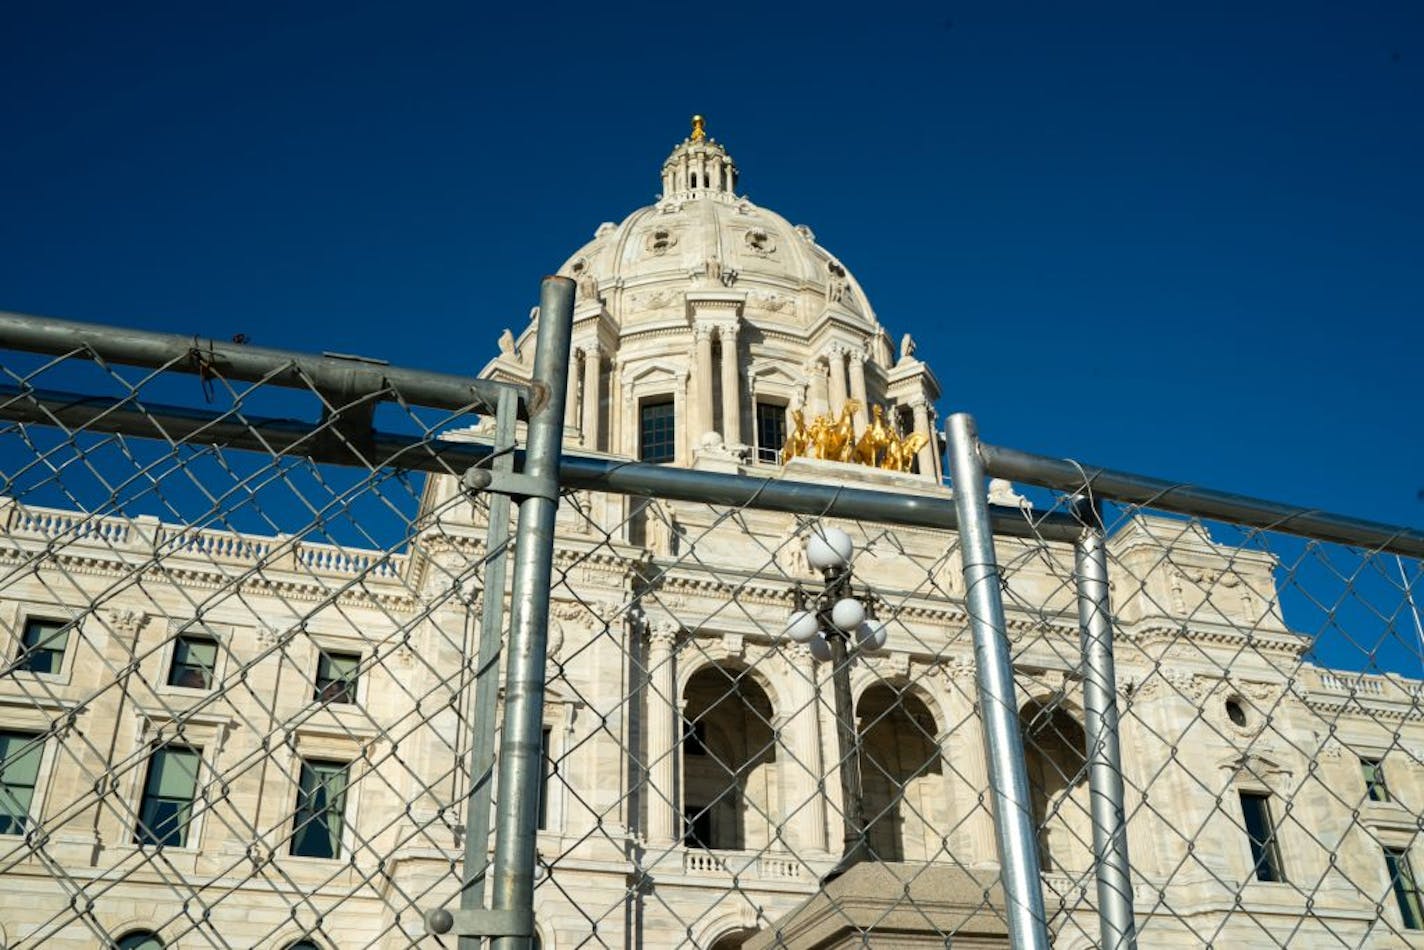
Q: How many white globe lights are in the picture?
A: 5